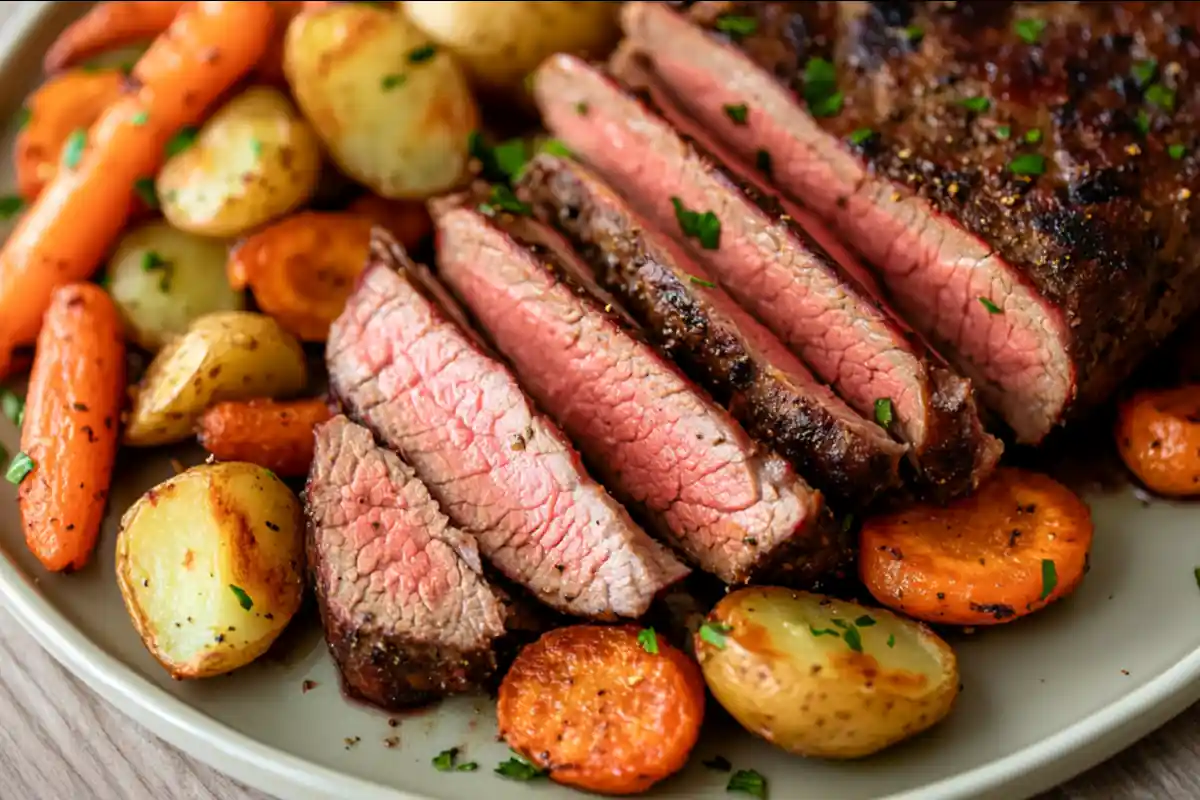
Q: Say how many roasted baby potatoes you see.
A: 7